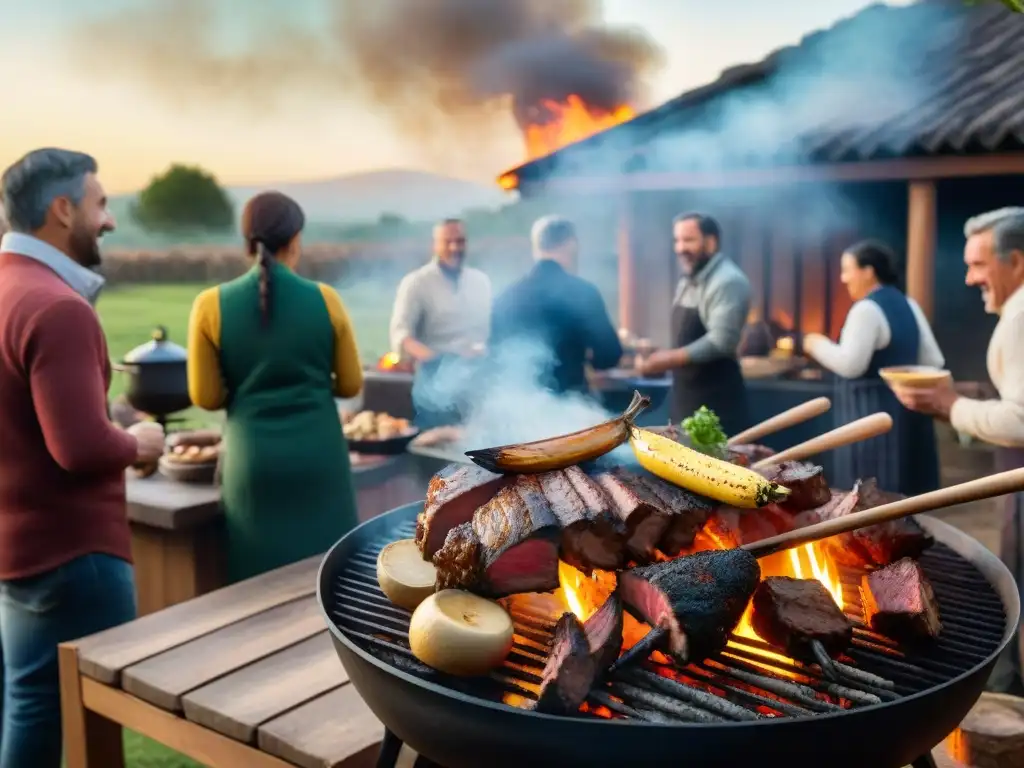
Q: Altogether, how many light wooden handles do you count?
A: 3